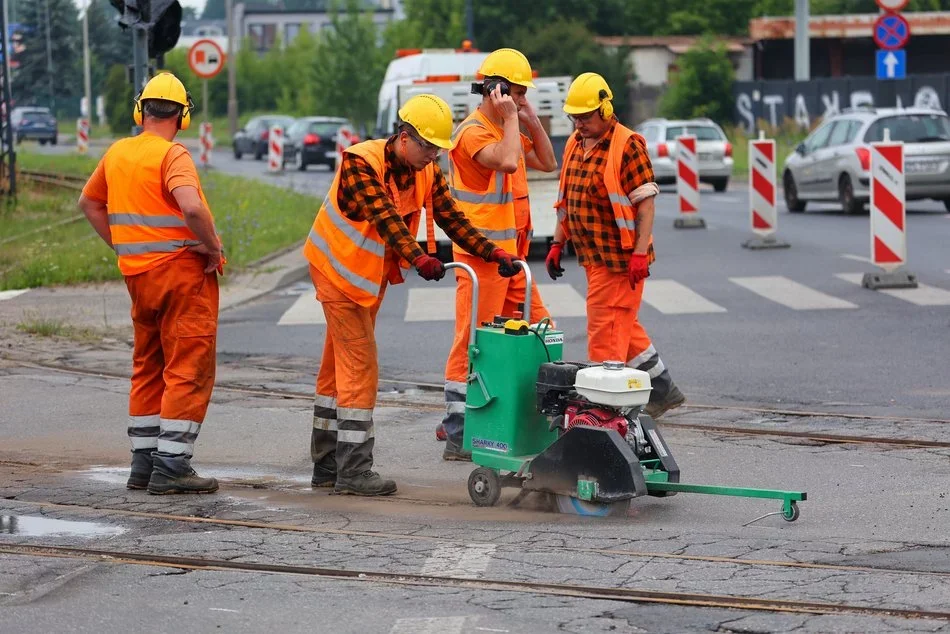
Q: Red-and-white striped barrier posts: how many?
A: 7